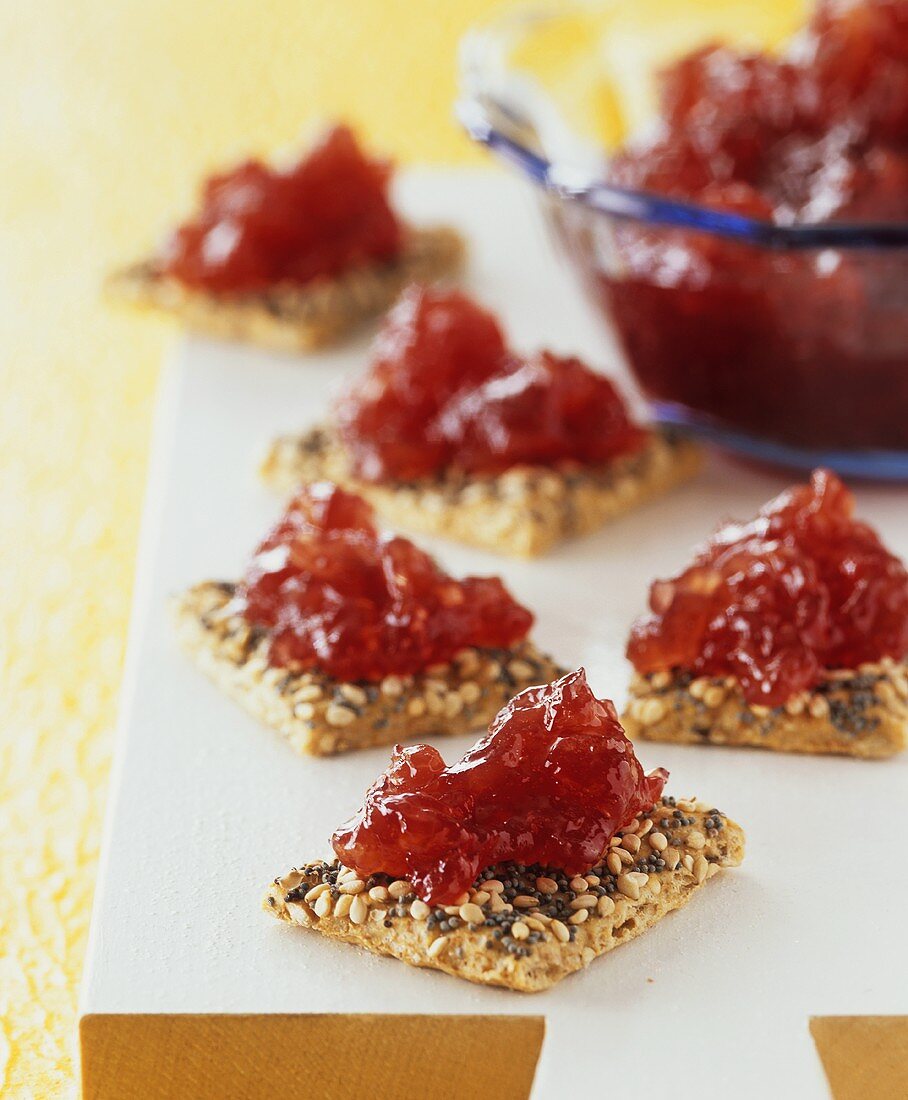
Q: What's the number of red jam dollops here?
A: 5